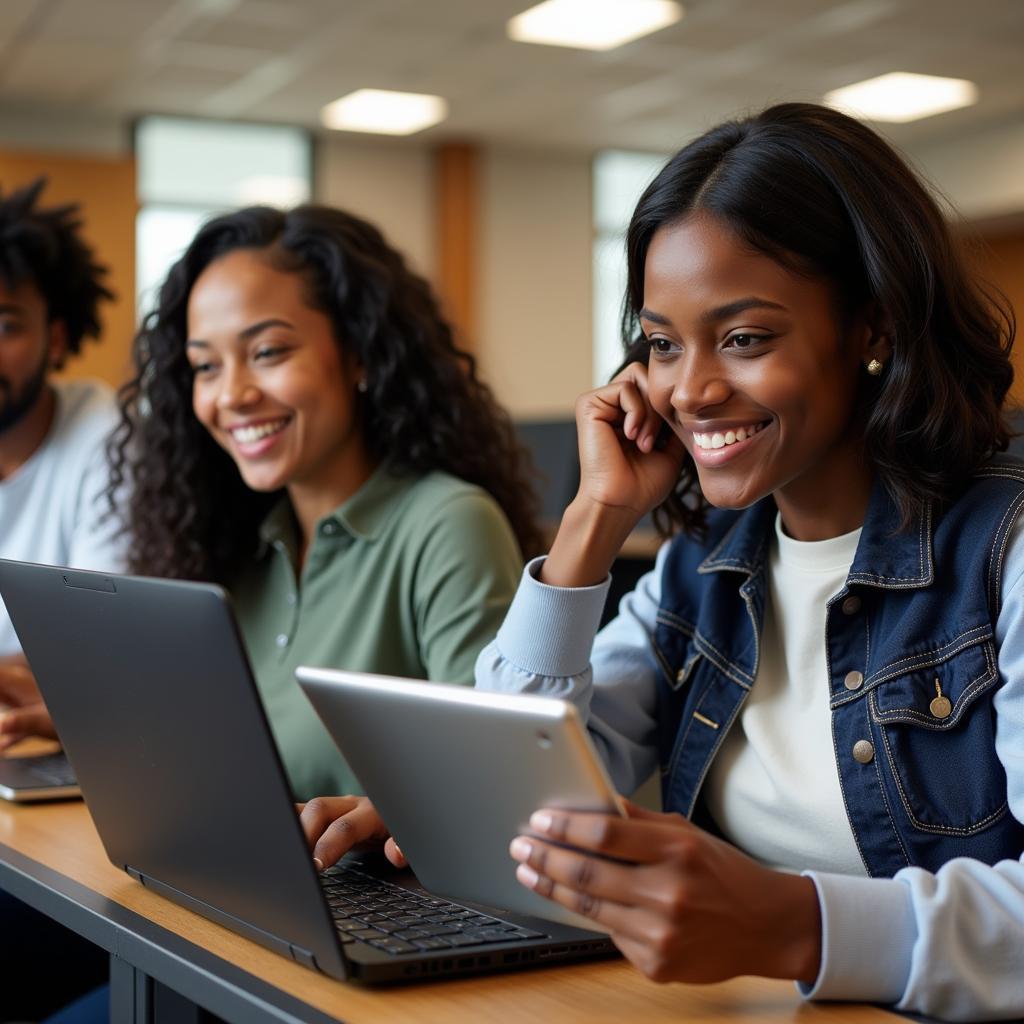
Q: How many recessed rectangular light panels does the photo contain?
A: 3